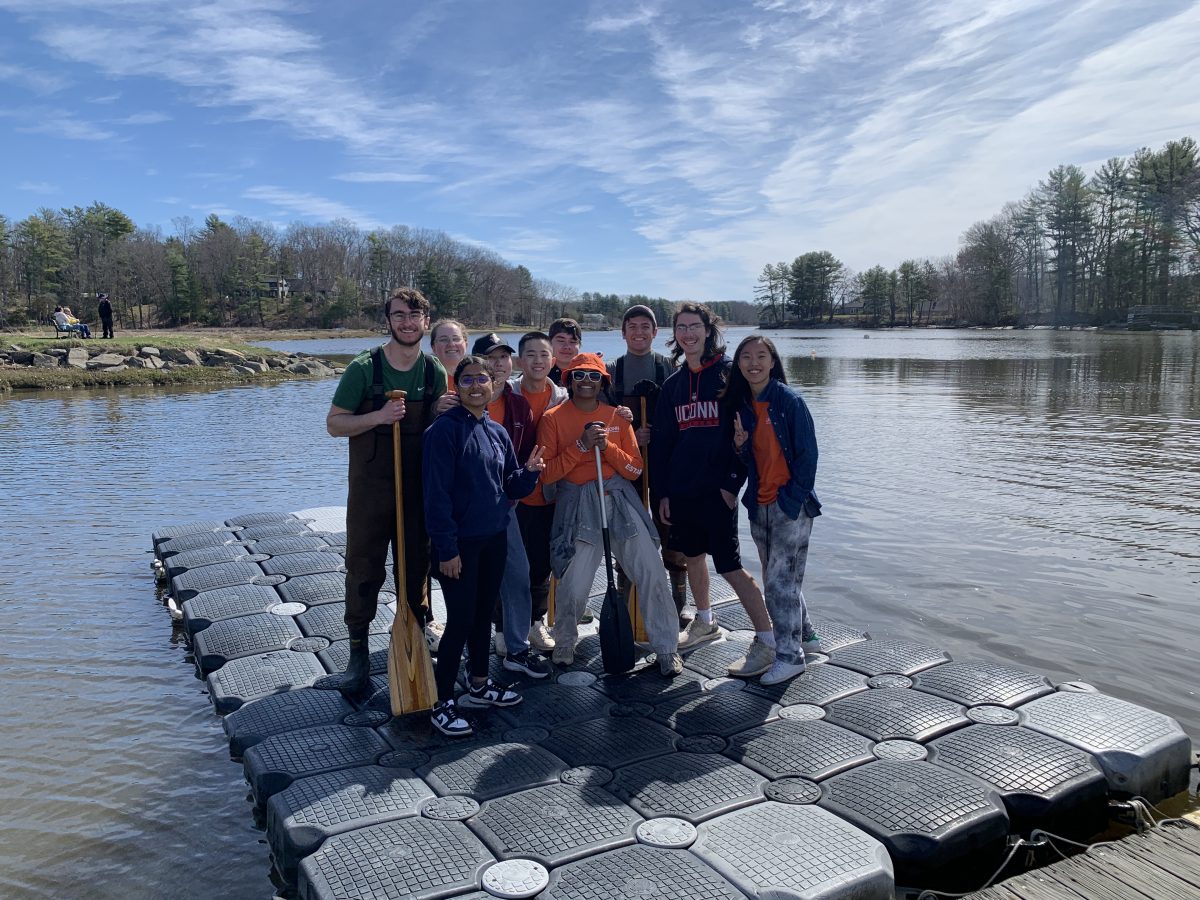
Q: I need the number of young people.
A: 10